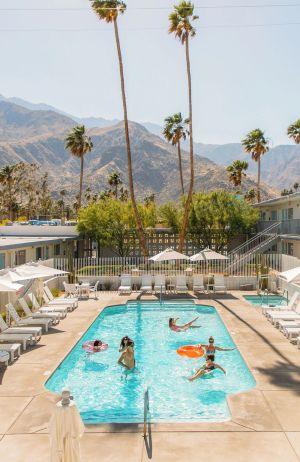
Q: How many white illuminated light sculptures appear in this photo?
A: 0